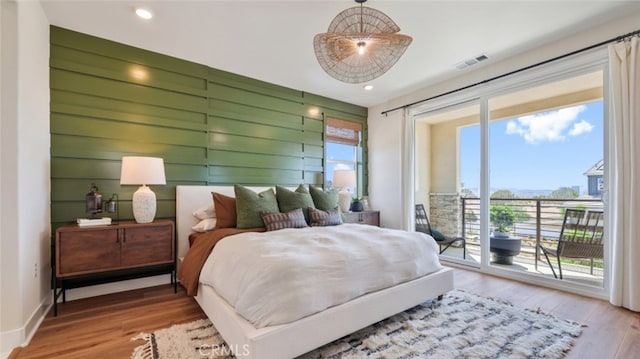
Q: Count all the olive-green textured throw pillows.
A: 3